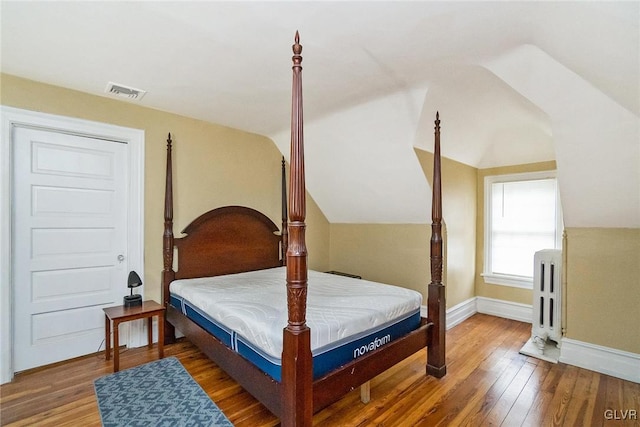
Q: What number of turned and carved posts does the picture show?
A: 4